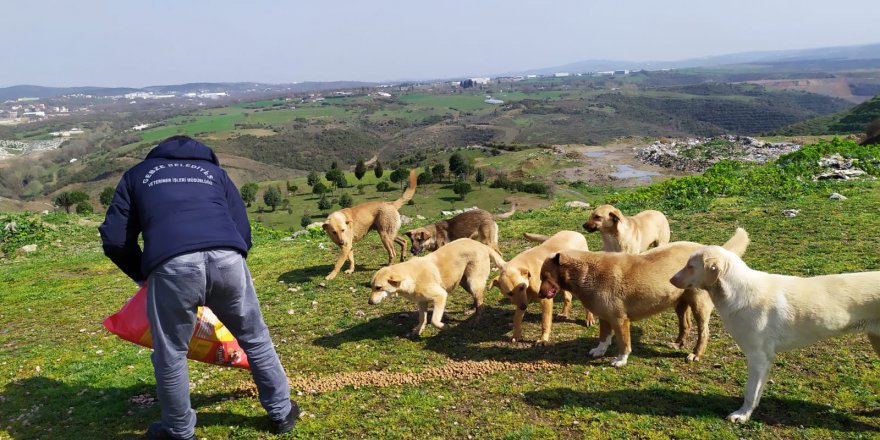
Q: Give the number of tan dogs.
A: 5